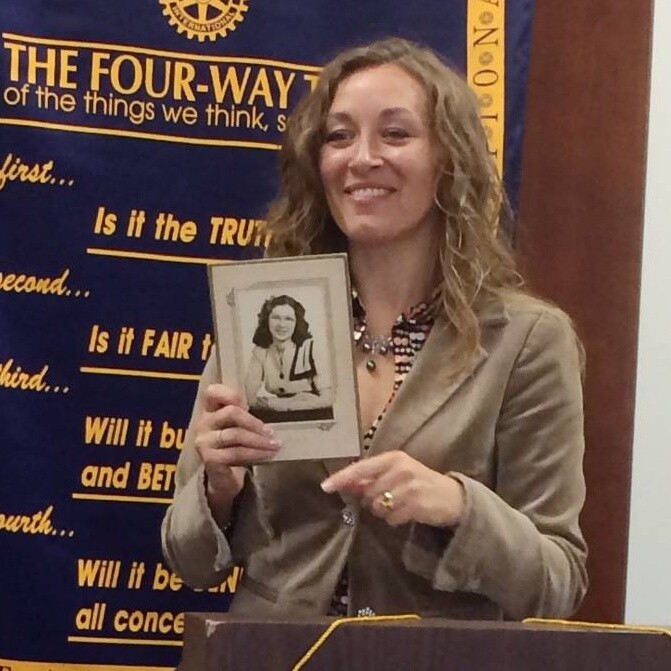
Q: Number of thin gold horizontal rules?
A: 6